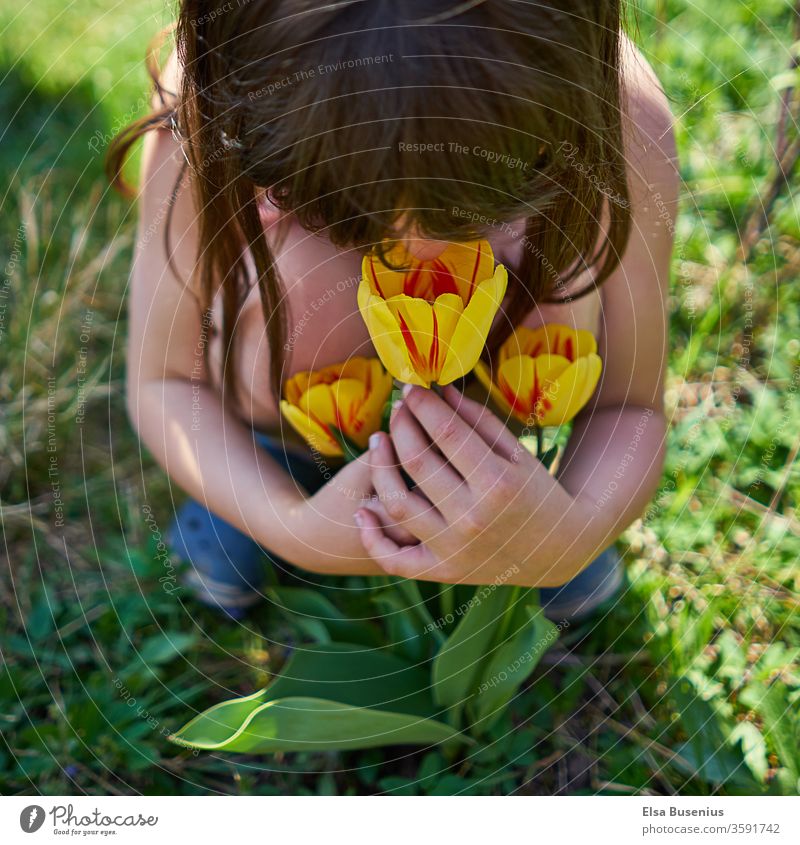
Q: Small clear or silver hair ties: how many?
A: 1